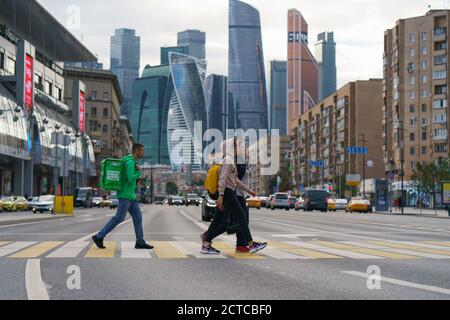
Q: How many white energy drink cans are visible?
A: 0